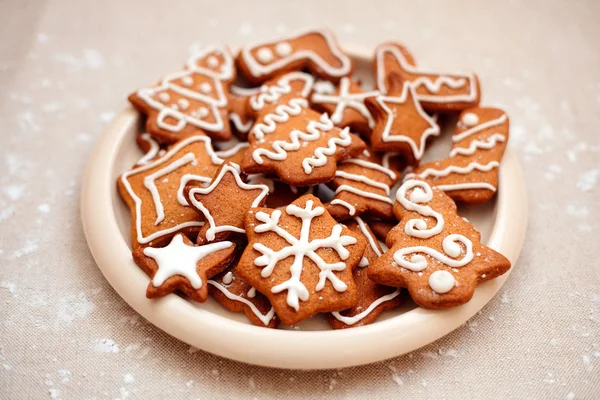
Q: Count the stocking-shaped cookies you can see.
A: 3